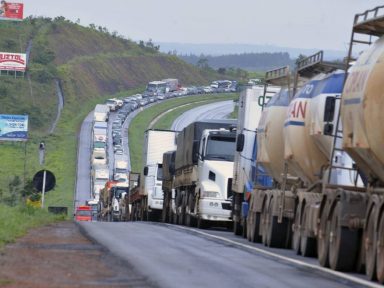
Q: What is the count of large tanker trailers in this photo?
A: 3